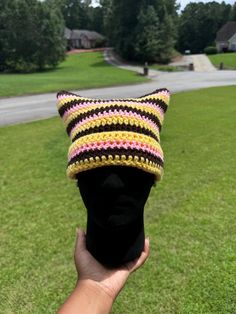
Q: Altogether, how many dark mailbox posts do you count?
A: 3